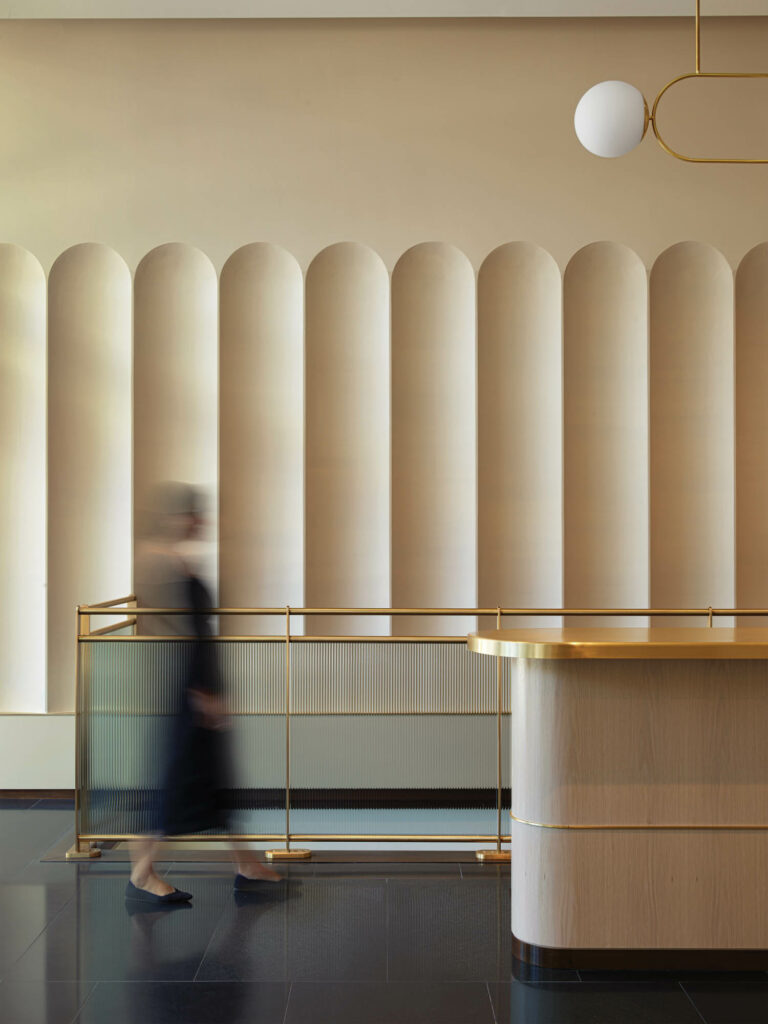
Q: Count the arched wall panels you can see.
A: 10